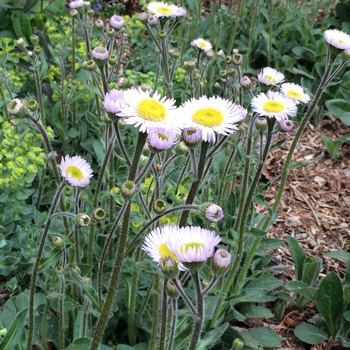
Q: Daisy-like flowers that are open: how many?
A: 11